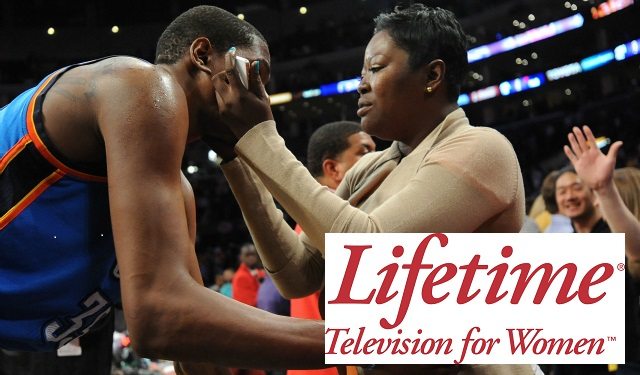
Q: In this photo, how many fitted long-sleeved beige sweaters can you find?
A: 1